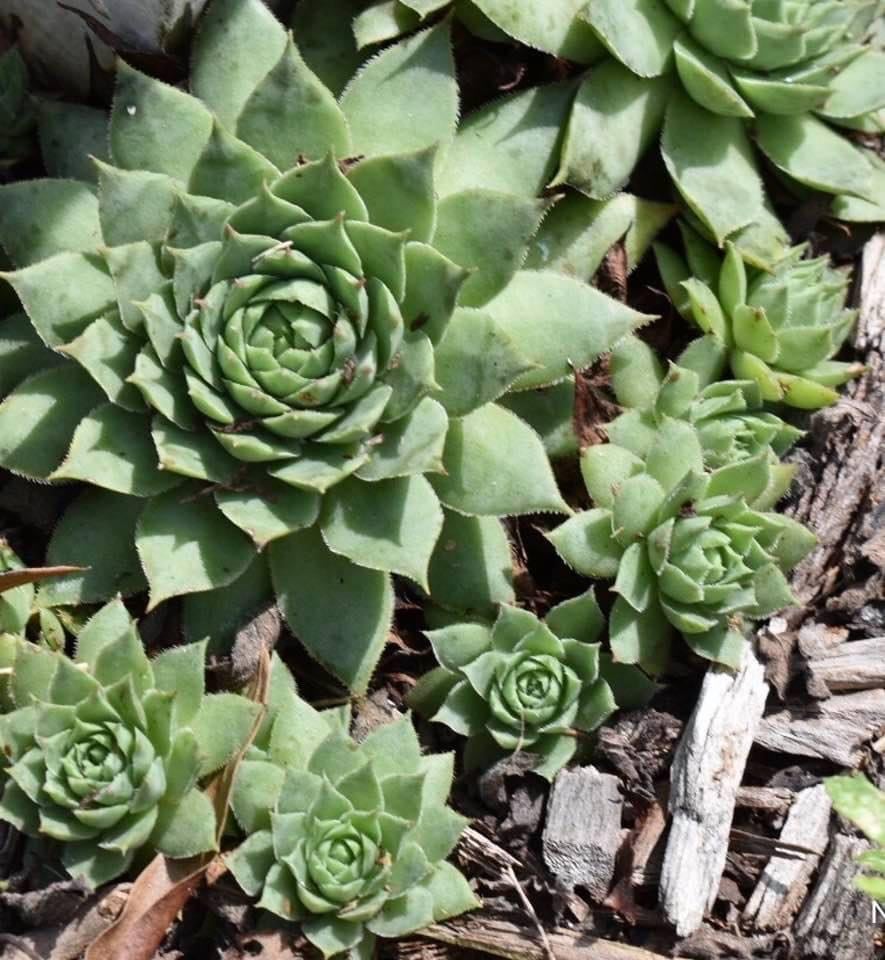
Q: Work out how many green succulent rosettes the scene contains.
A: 8